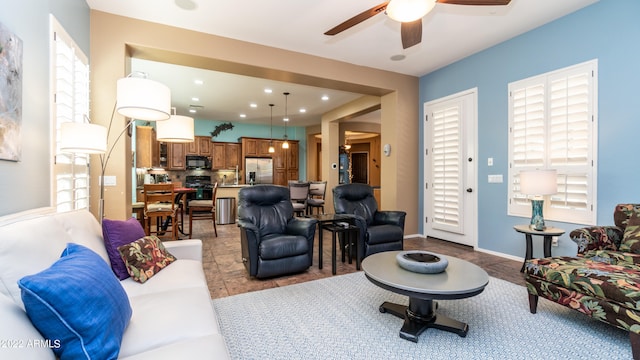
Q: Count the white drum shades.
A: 4